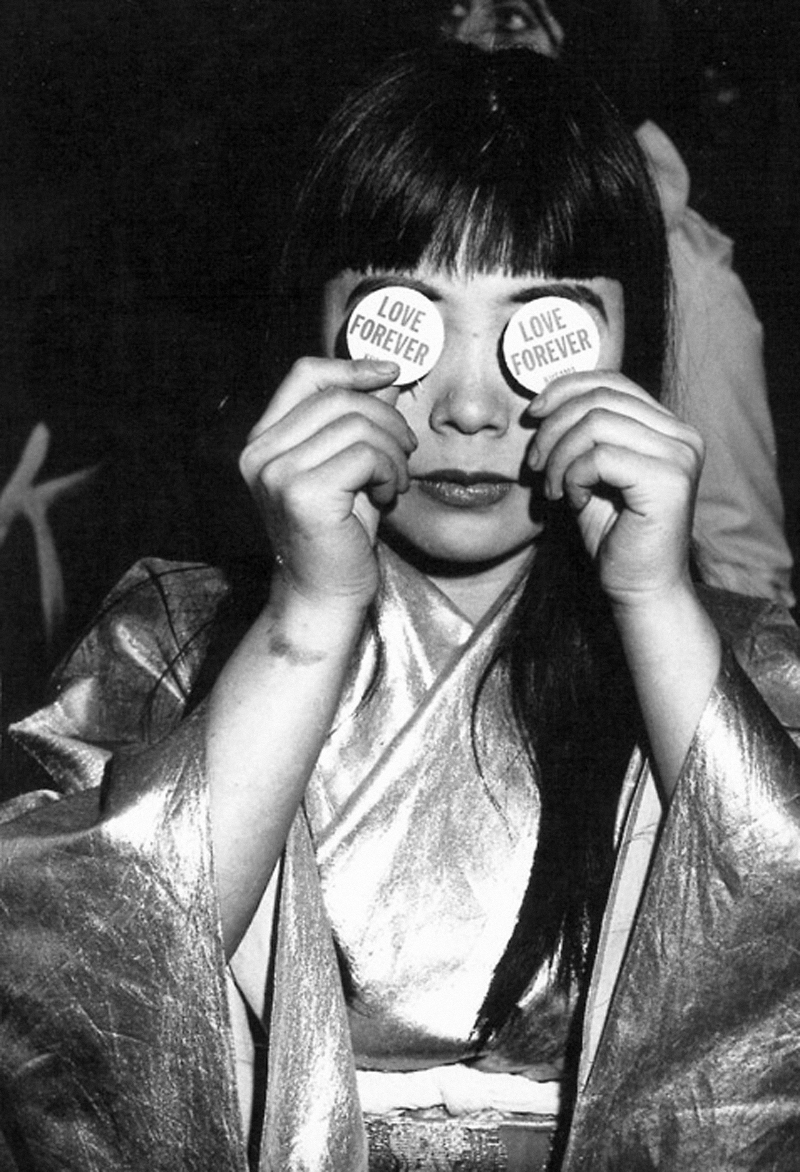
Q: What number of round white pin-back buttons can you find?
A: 2